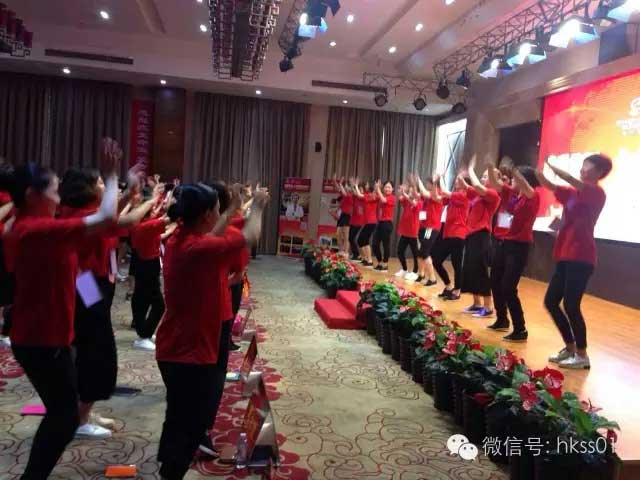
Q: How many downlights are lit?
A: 12